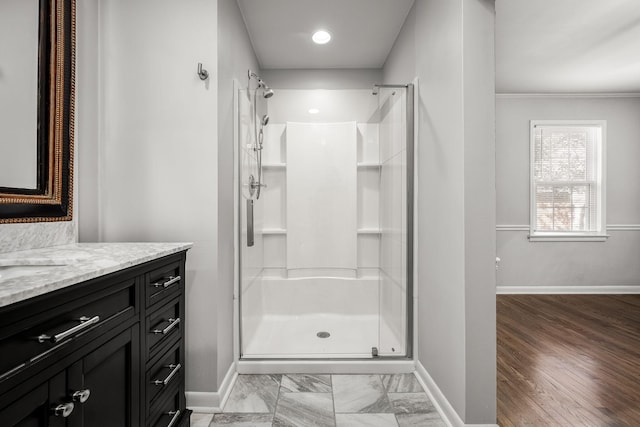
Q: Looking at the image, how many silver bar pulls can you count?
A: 5